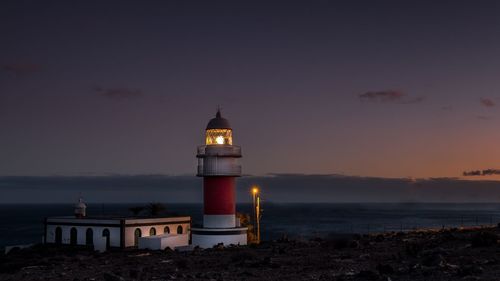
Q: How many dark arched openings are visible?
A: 8